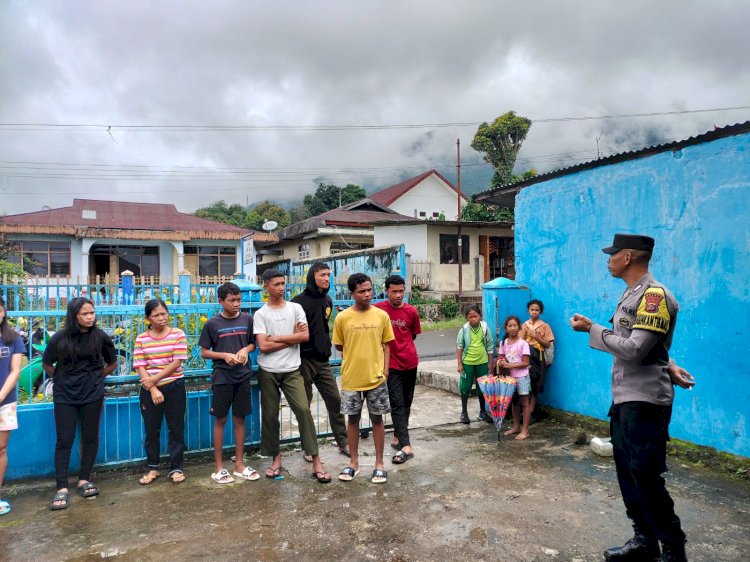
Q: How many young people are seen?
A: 11